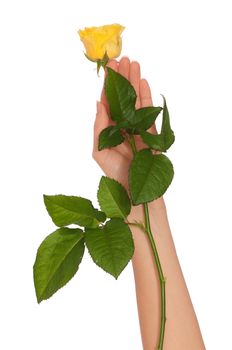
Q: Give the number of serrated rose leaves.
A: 9